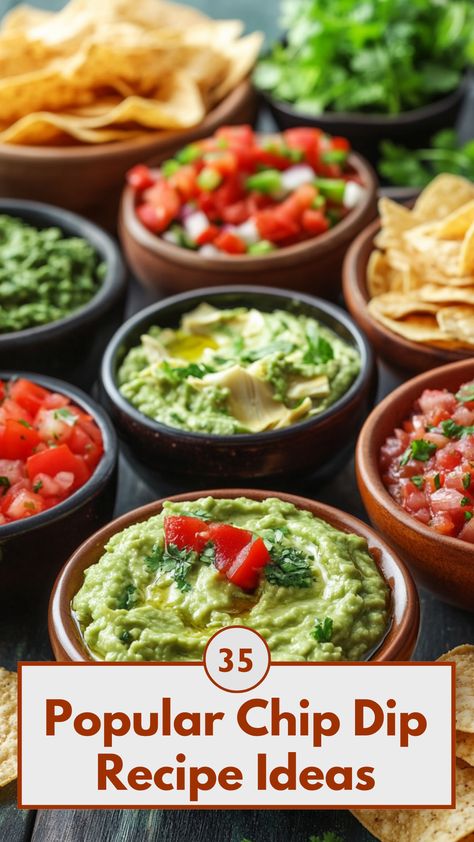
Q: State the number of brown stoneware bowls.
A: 5